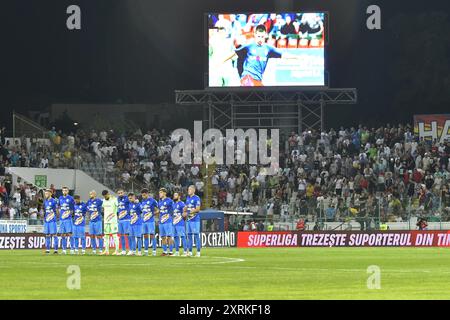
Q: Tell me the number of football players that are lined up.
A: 11